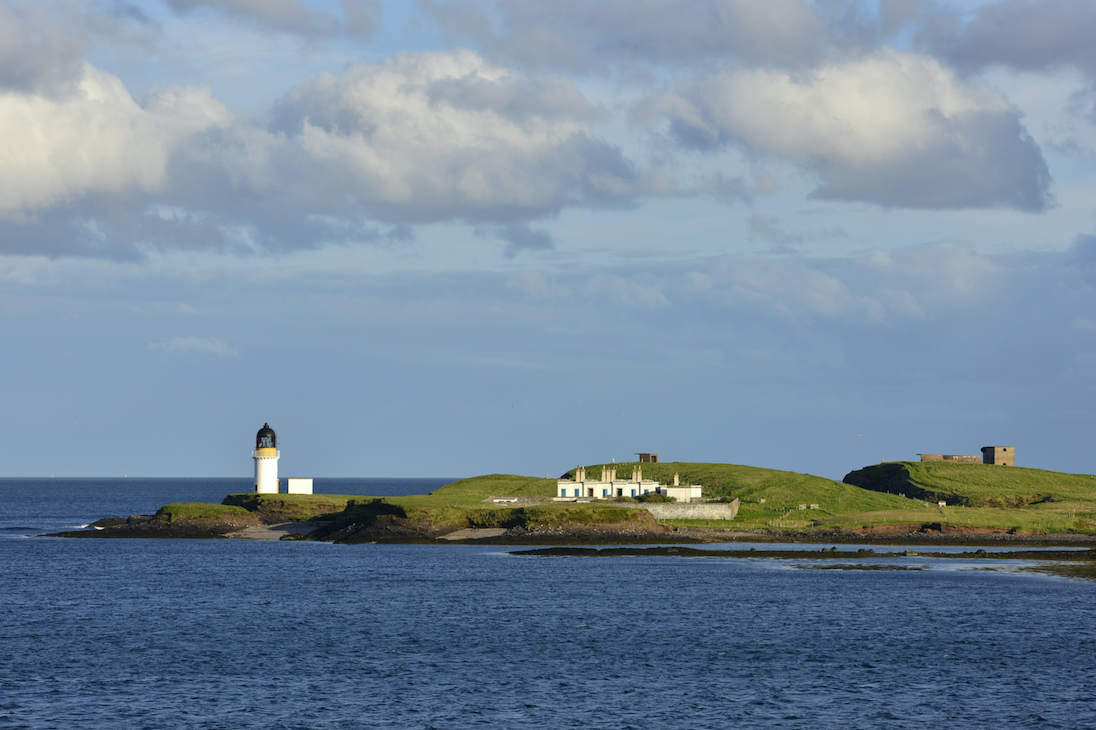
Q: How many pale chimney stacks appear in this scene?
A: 8